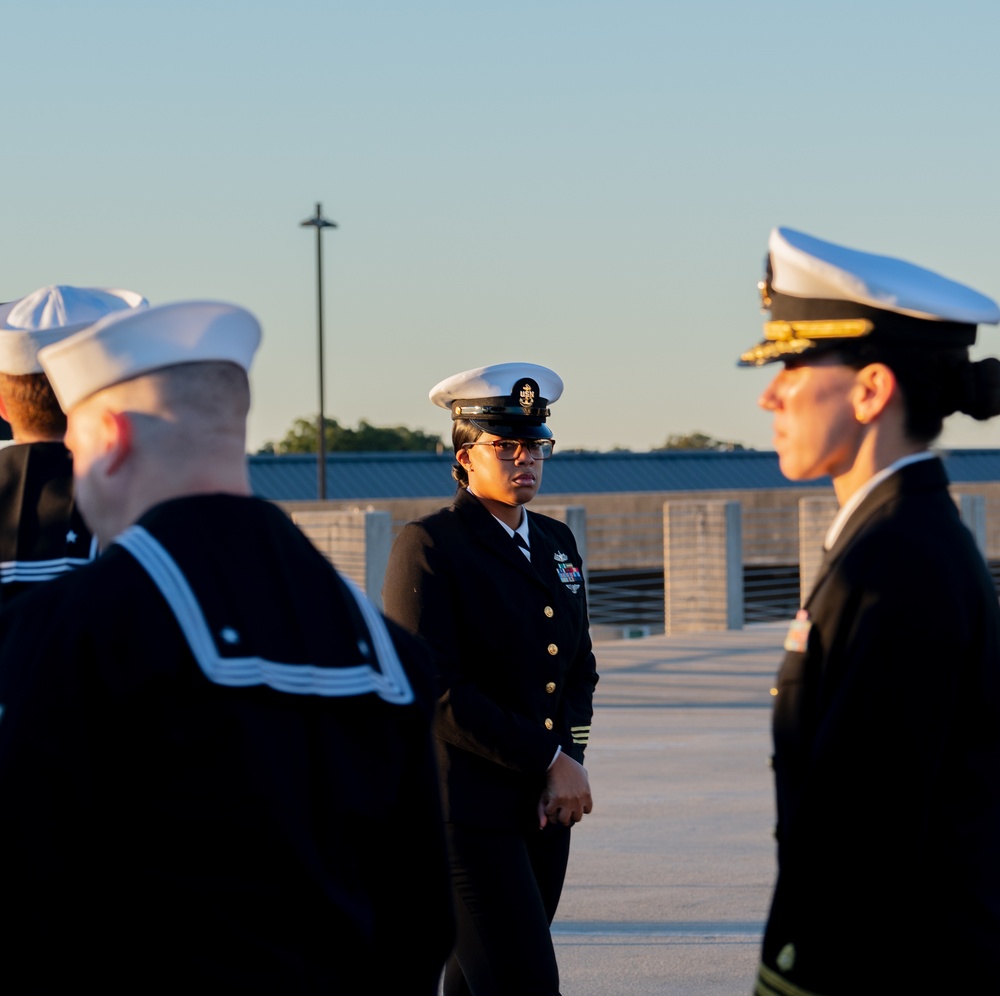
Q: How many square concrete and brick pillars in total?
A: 5